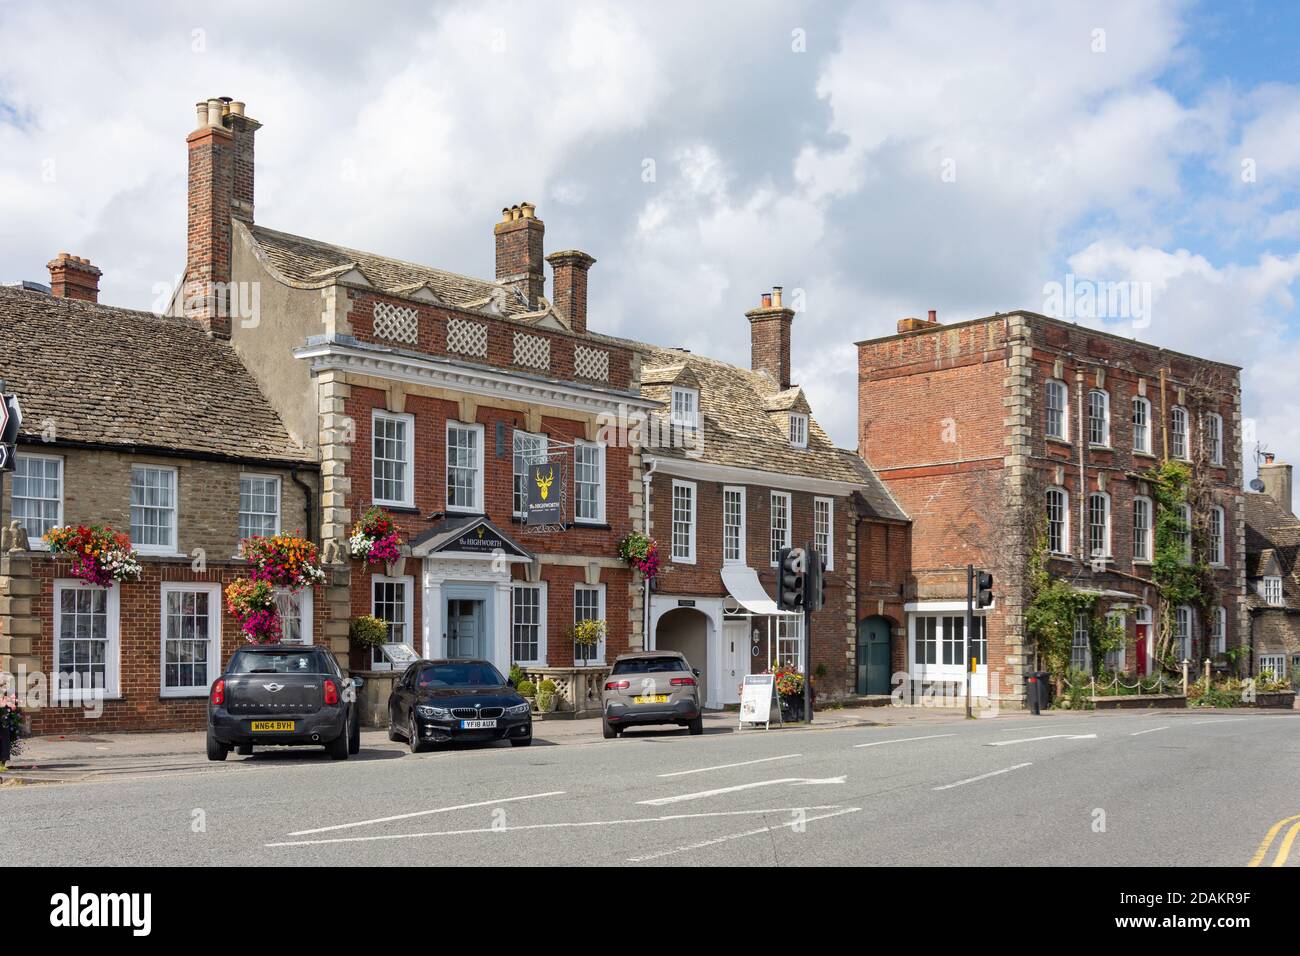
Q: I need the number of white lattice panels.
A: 4